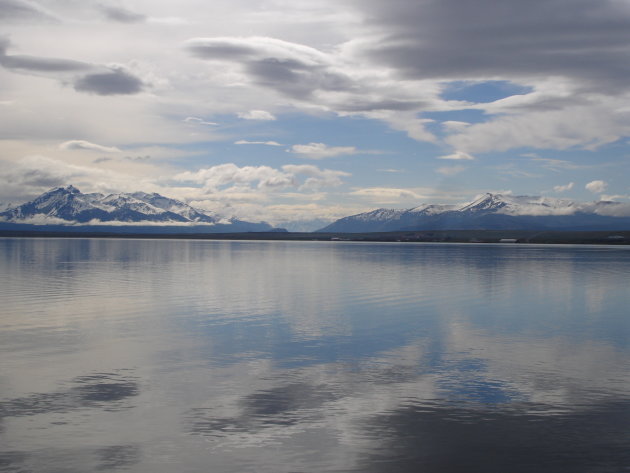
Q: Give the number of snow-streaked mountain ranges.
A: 2